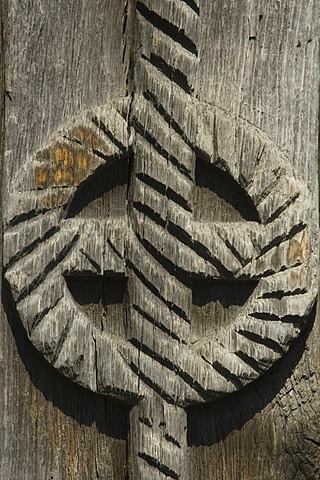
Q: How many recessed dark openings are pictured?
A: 4